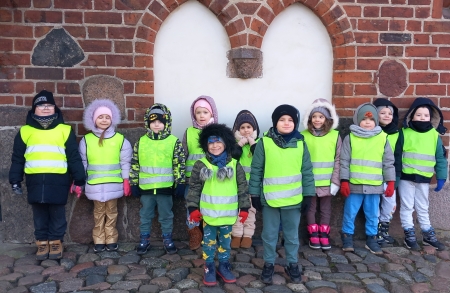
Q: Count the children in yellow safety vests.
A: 11